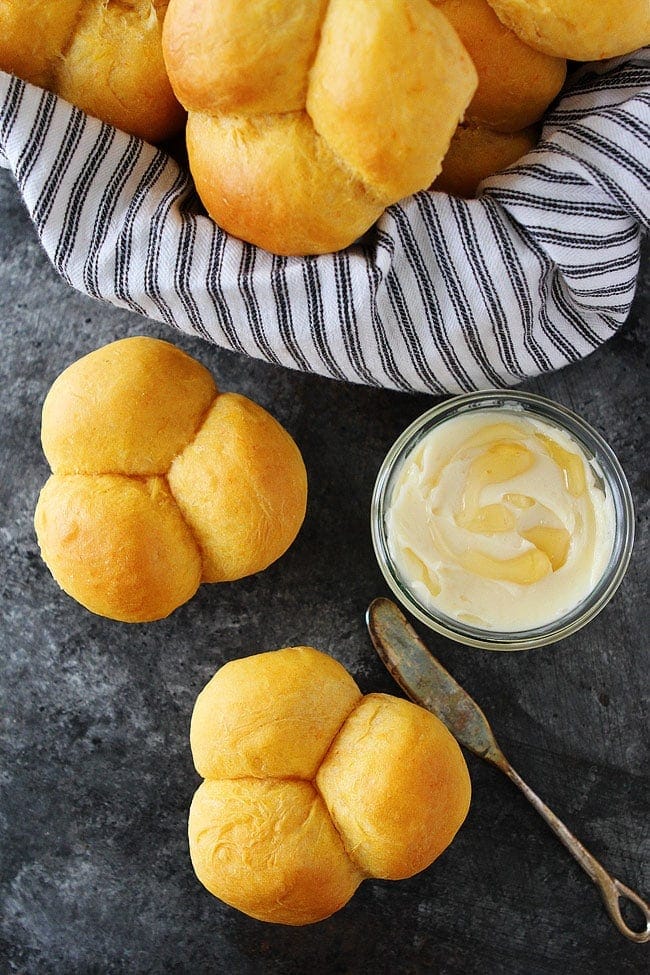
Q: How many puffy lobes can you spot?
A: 14